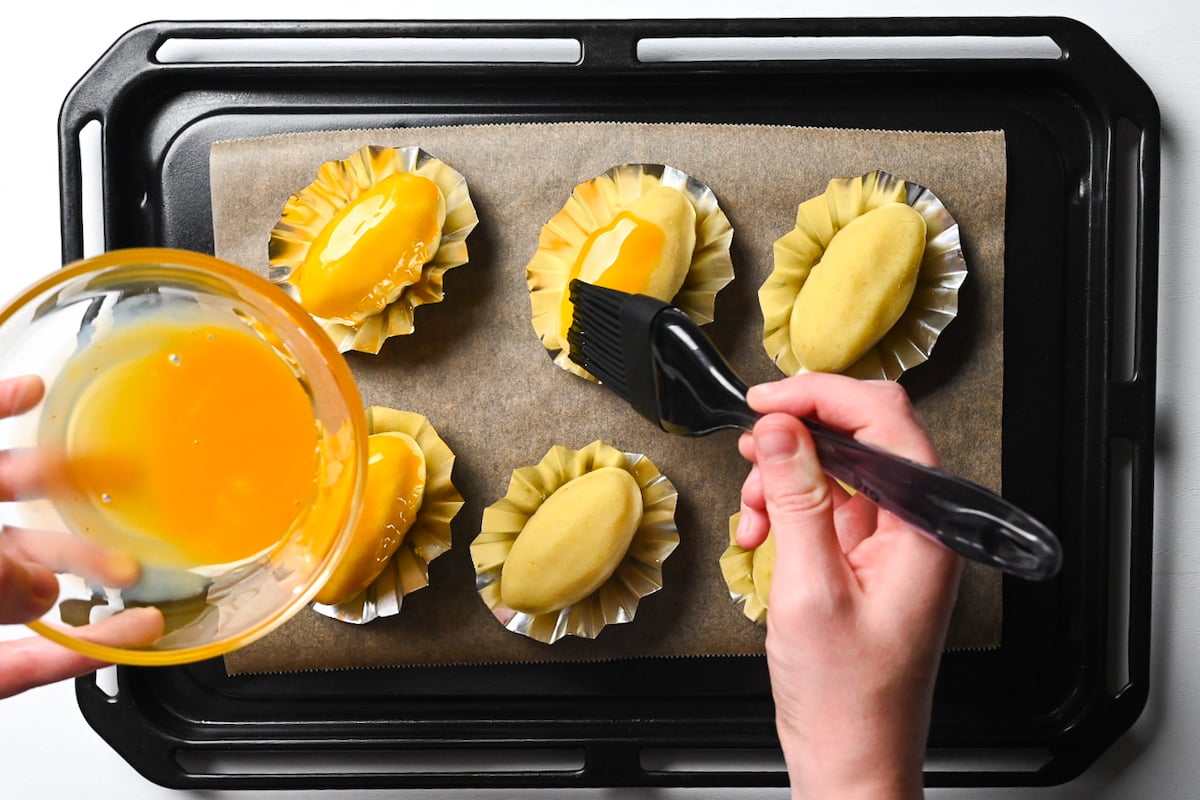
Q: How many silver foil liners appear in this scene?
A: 6